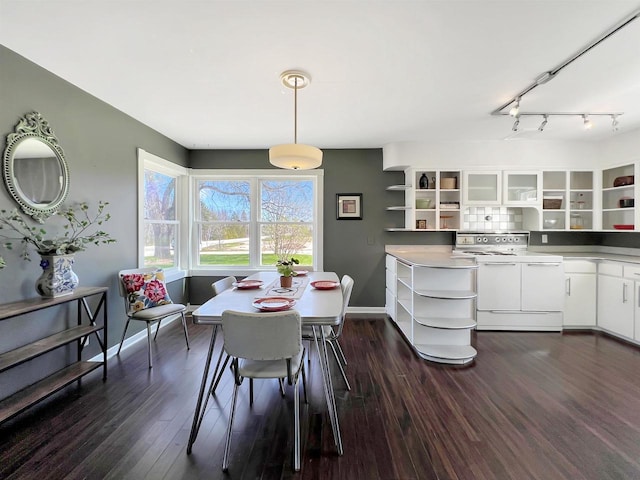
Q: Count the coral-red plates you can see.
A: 4